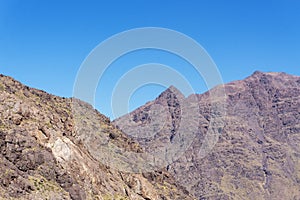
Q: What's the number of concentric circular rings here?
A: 2